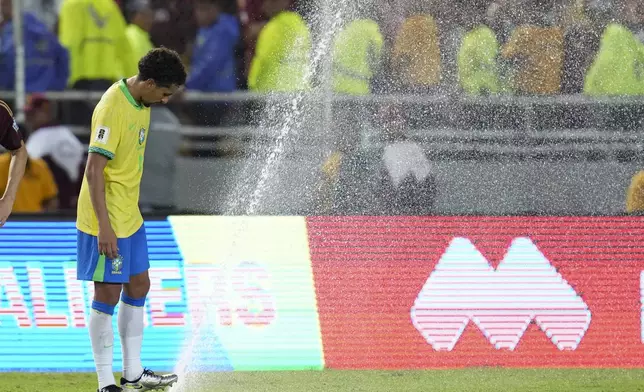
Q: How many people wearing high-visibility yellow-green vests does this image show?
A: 6